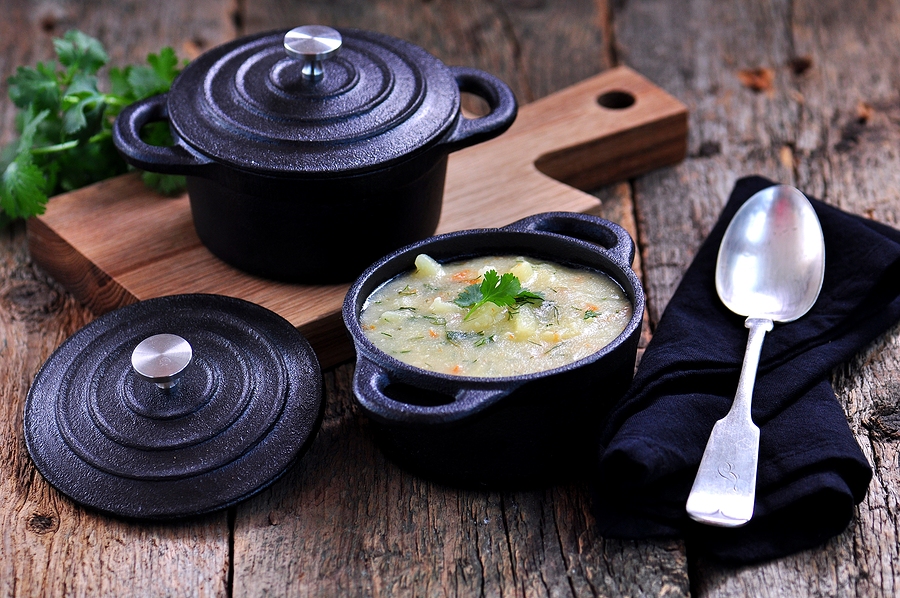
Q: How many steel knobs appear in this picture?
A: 2